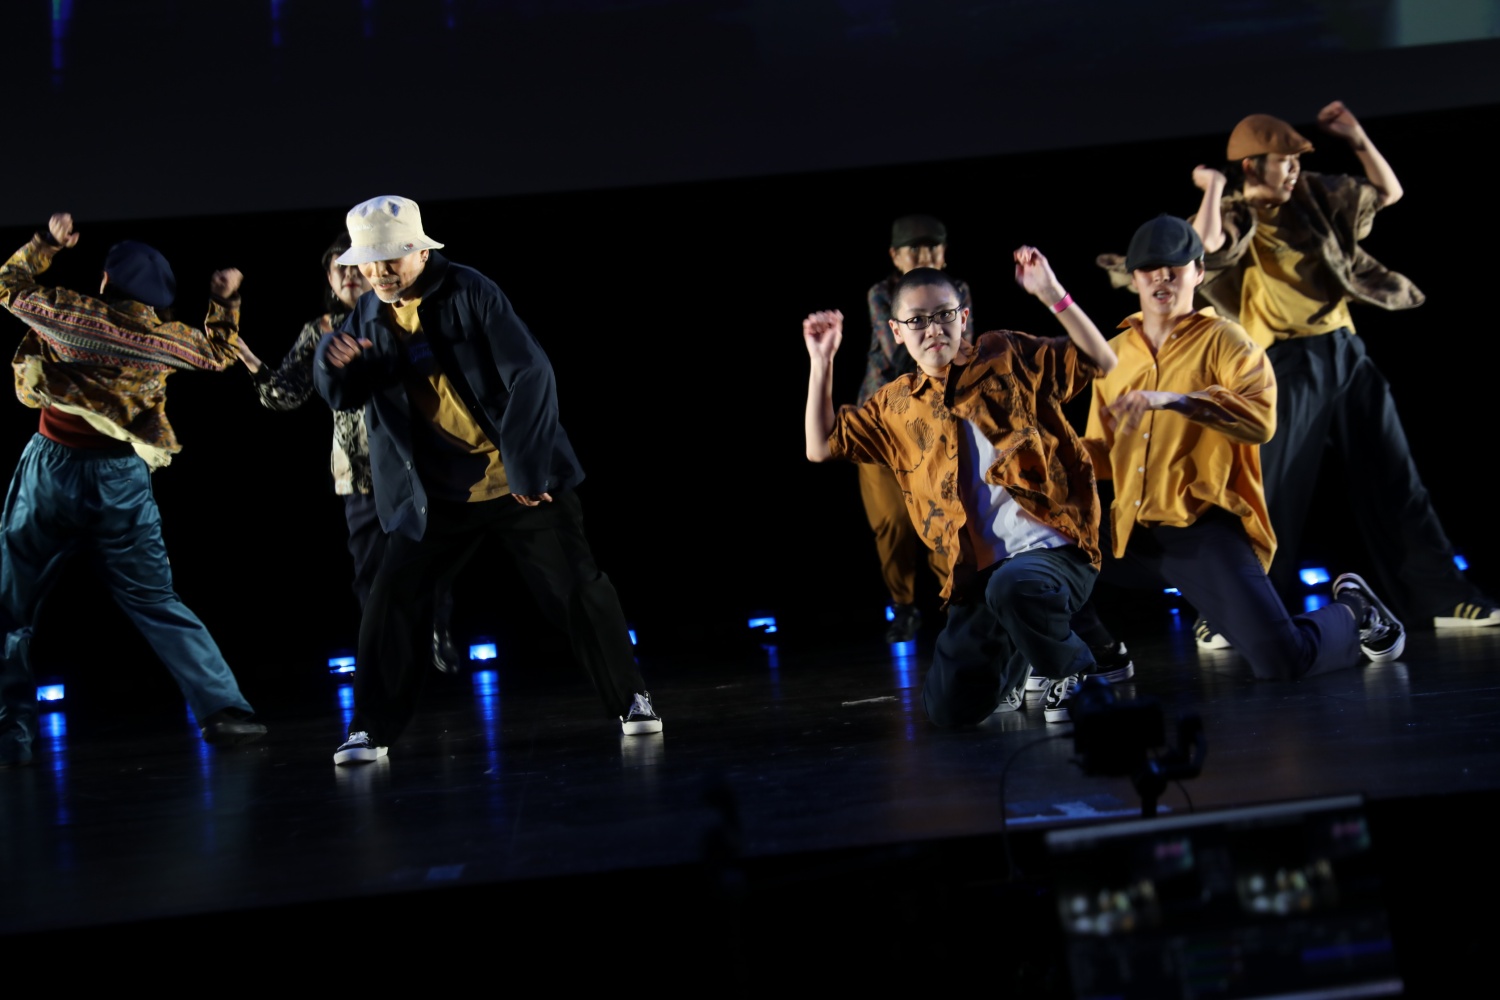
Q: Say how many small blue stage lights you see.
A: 9